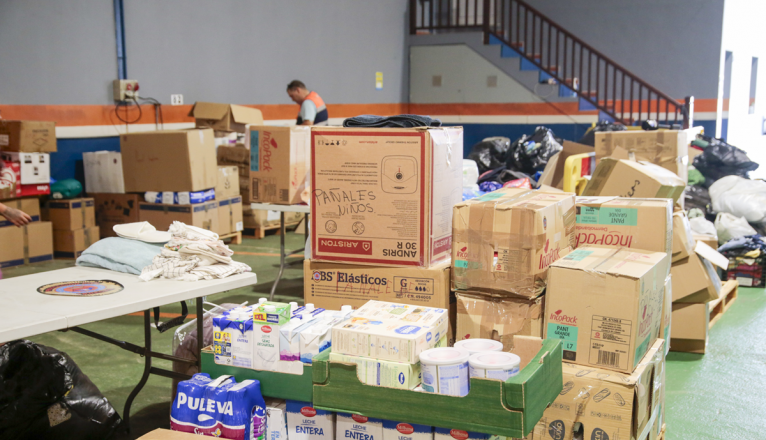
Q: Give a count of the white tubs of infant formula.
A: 3